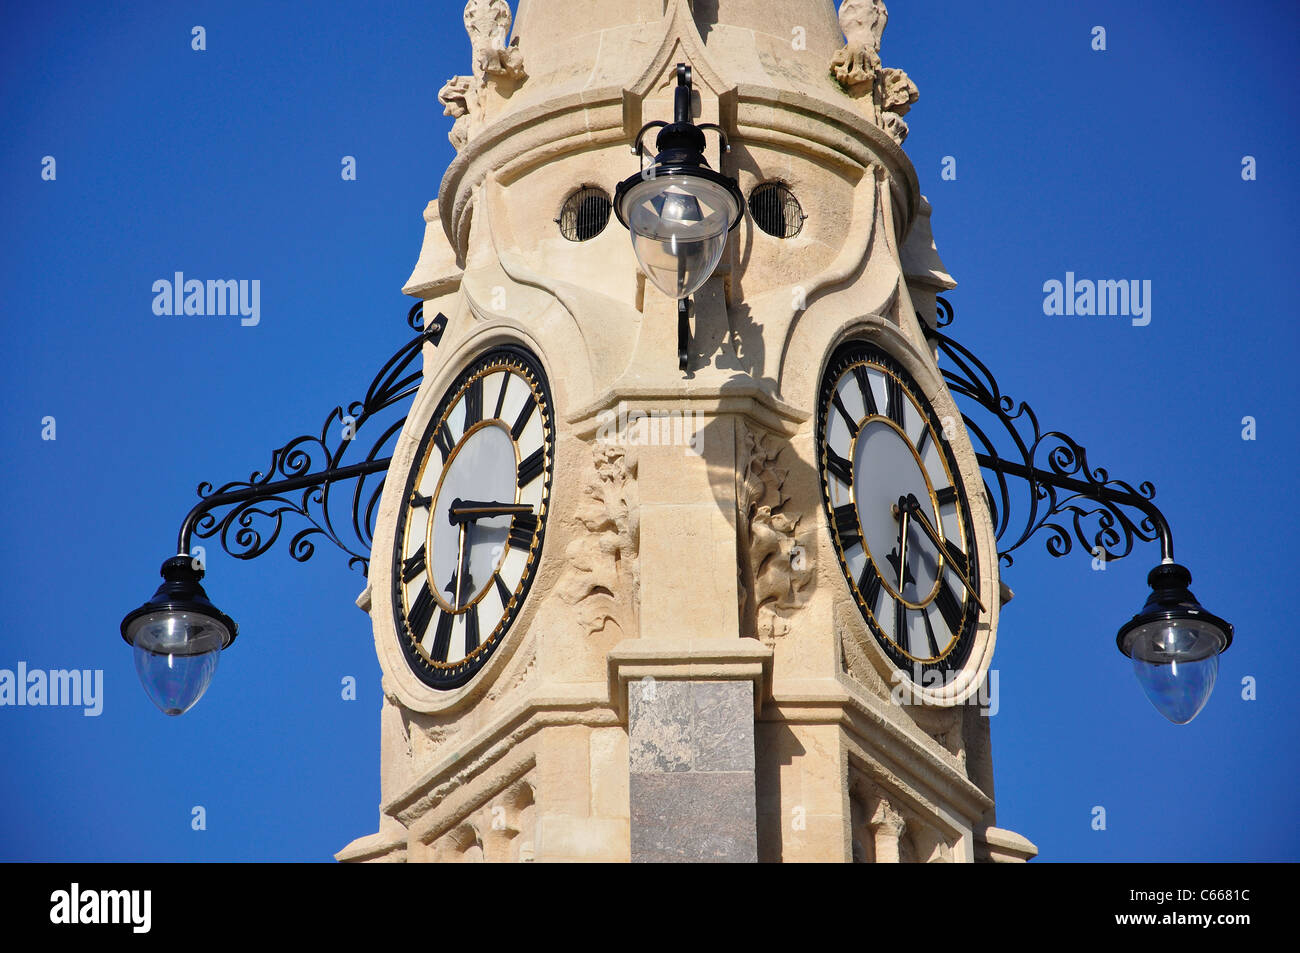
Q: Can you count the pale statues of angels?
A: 0